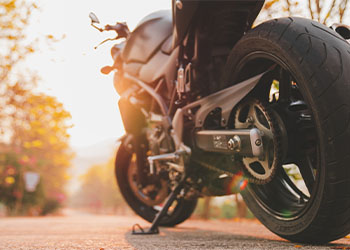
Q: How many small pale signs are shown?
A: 1